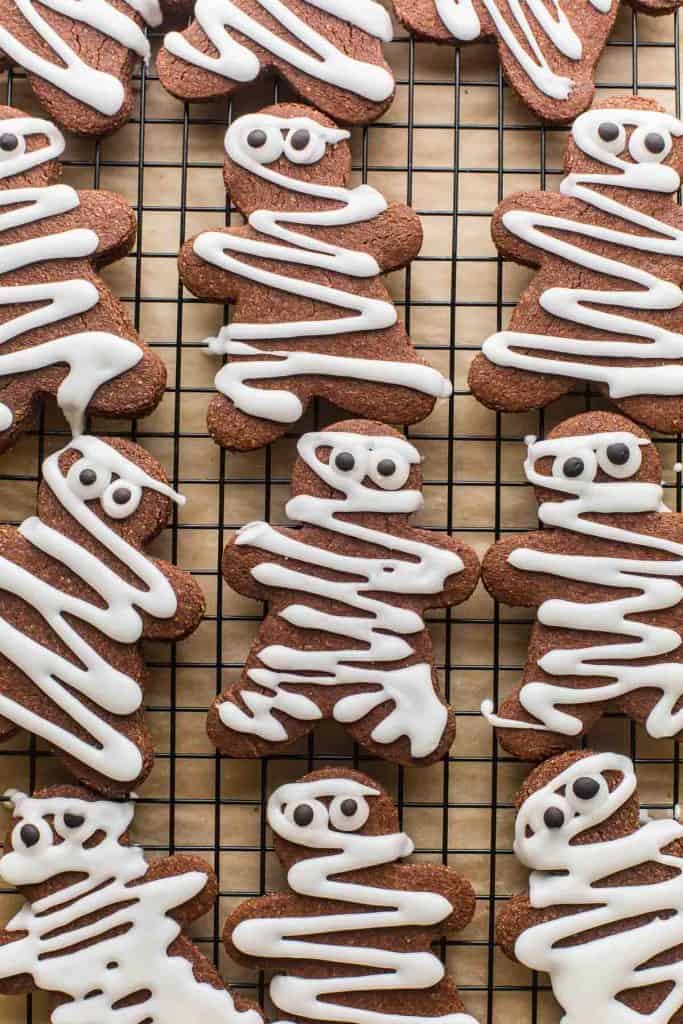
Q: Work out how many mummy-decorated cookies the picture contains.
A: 12